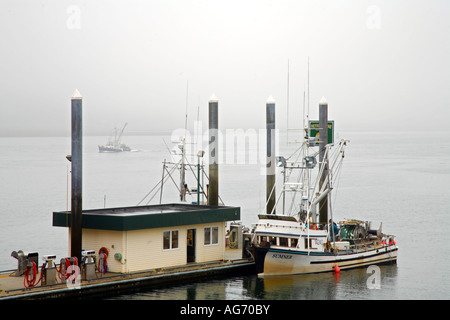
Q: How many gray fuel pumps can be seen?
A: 2